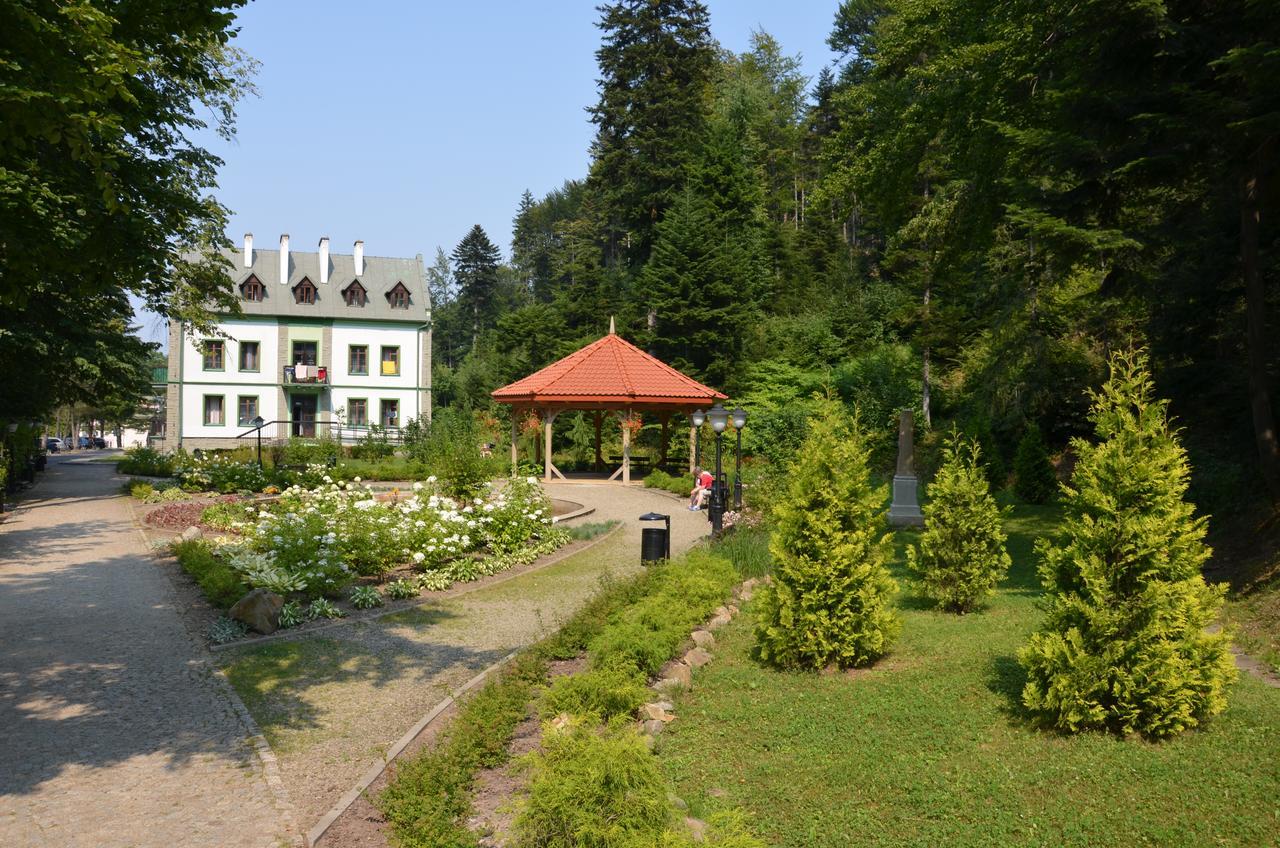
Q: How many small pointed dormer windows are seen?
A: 4